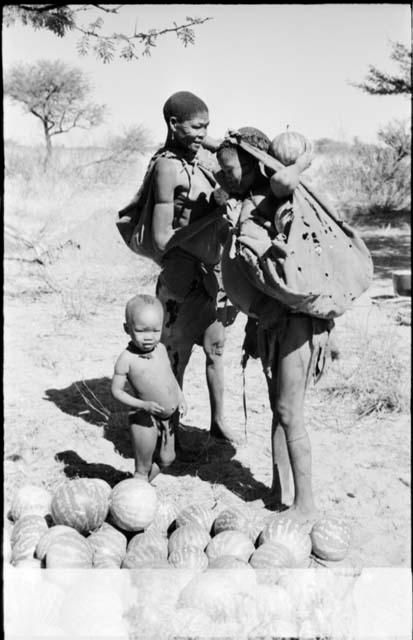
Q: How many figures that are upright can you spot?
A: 3